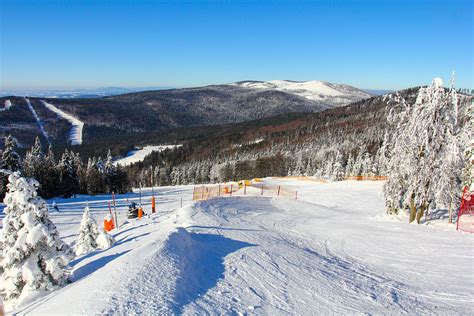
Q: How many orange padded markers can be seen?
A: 3